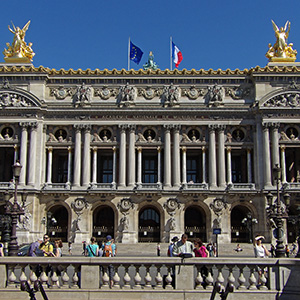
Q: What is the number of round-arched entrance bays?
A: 5